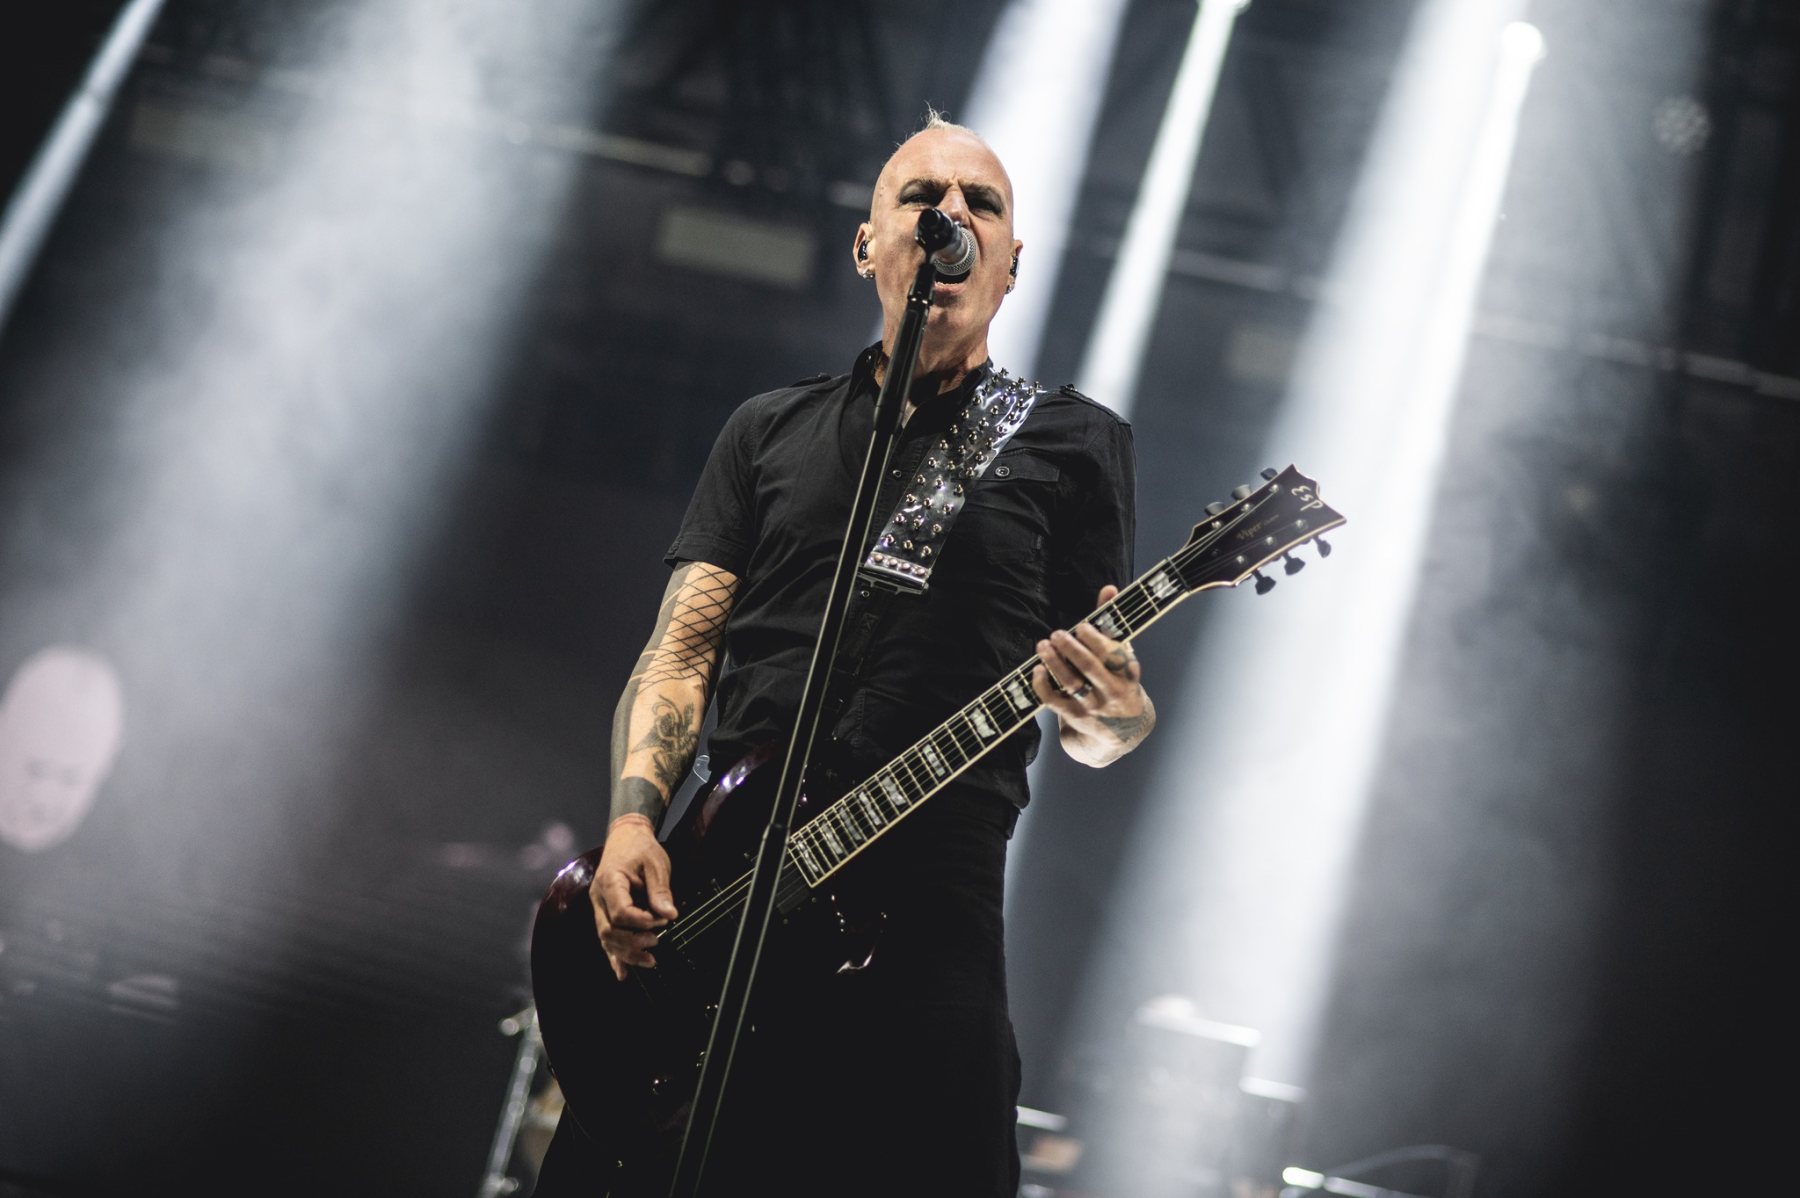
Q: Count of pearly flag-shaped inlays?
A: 10